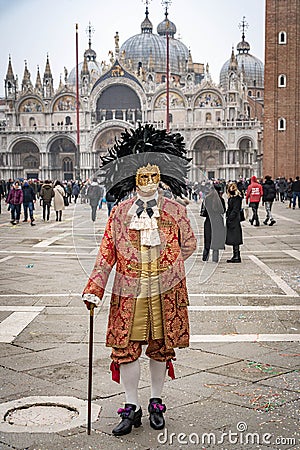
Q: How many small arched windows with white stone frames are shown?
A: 3